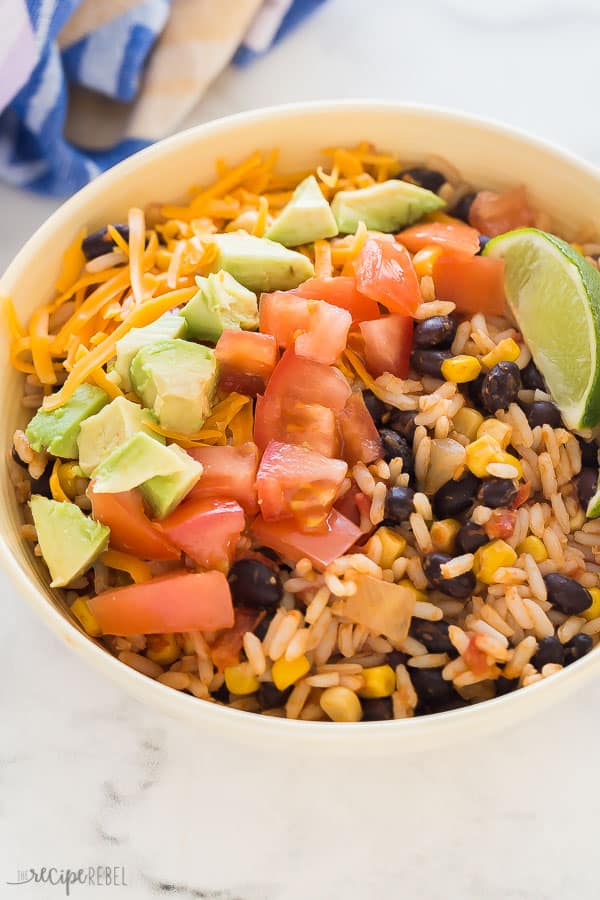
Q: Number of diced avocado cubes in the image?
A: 11